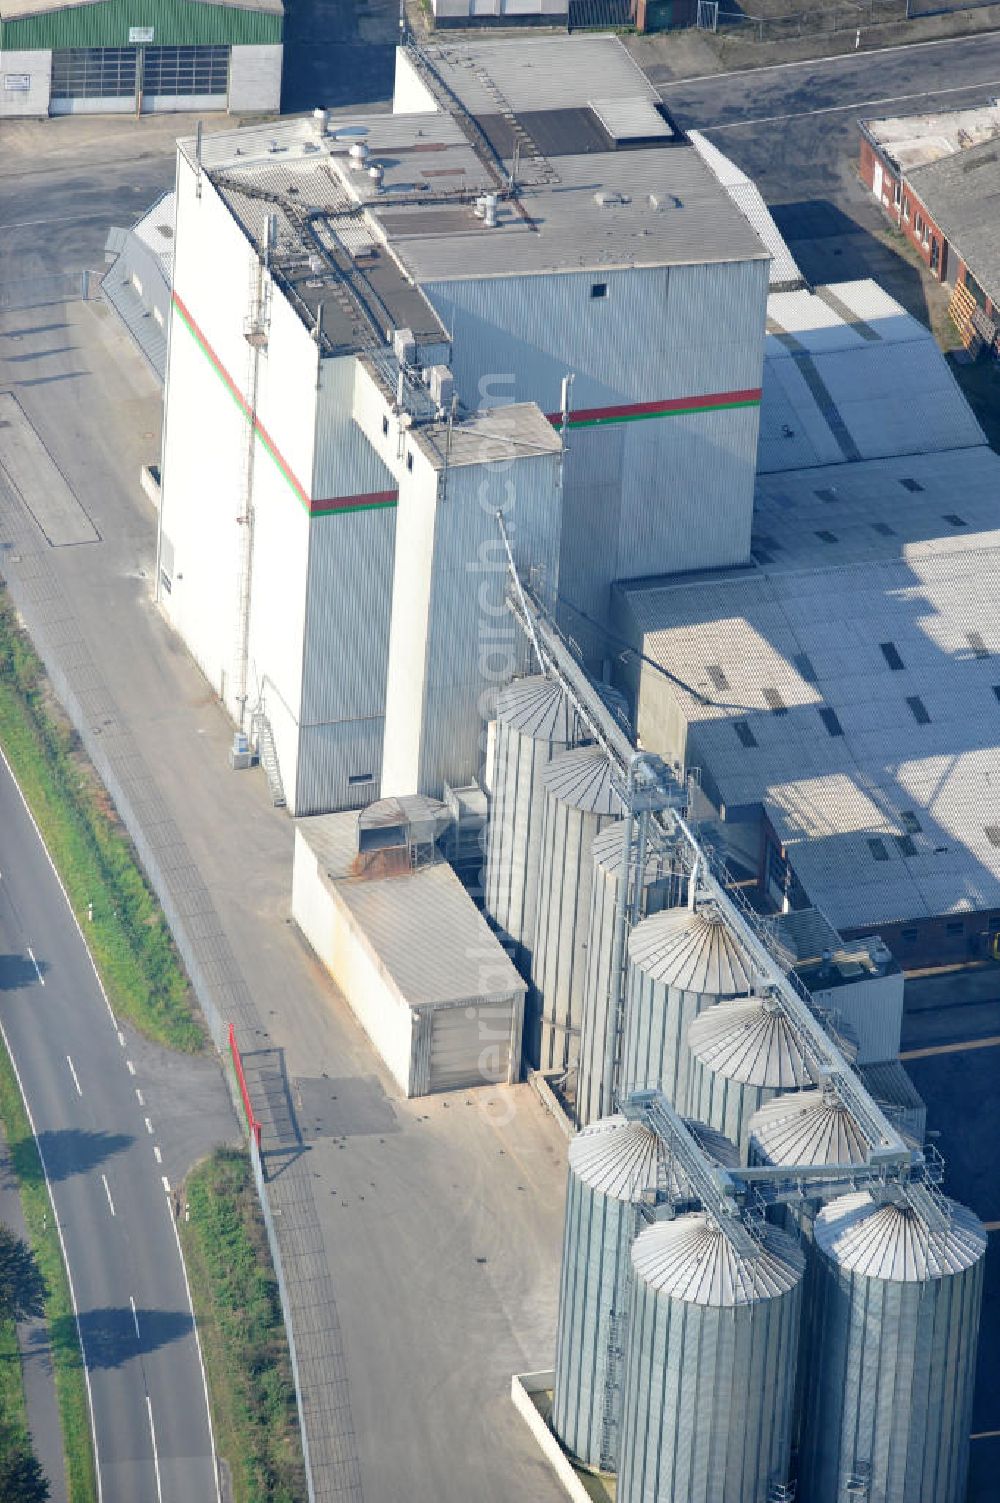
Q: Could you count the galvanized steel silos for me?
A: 9